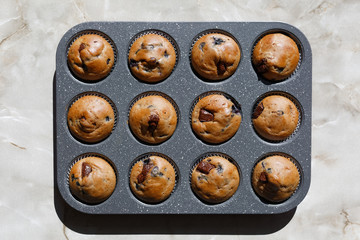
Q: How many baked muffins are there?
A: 12